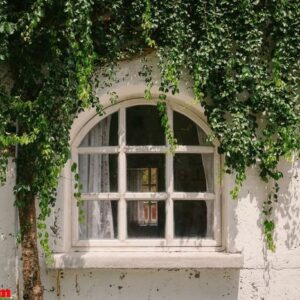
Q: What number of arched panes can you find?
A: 3